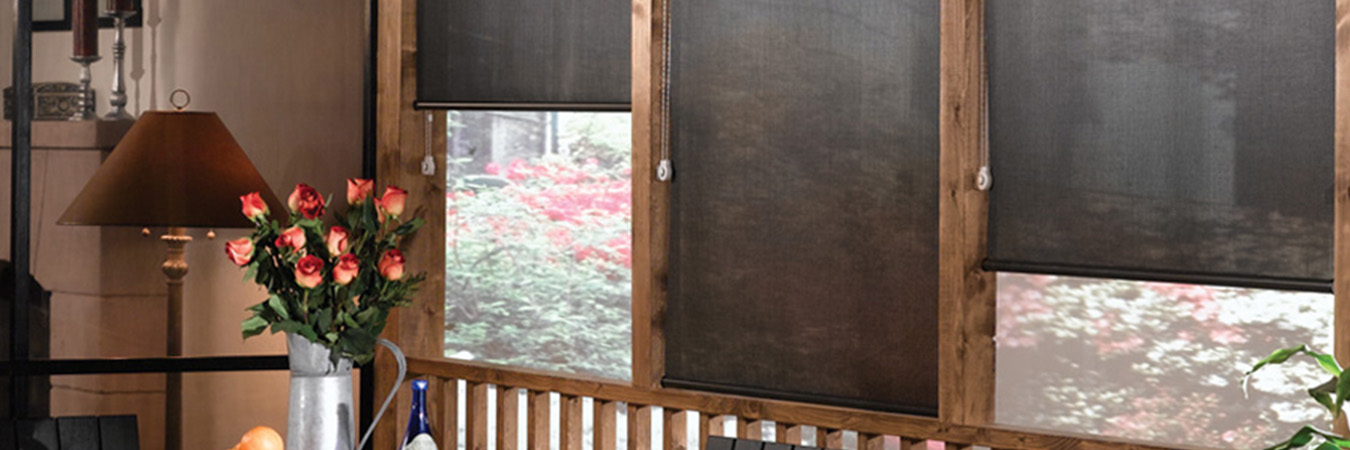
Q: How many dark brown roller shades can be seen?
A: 3